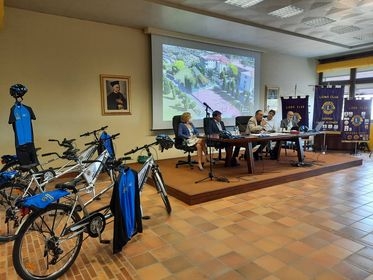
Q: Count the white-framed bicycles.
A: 3